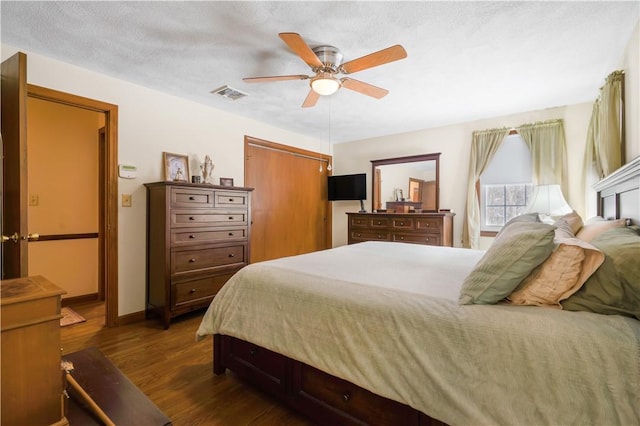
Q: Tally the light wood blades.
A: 5